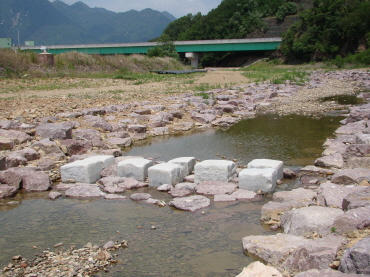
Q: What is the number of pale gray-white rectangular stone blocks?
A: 8